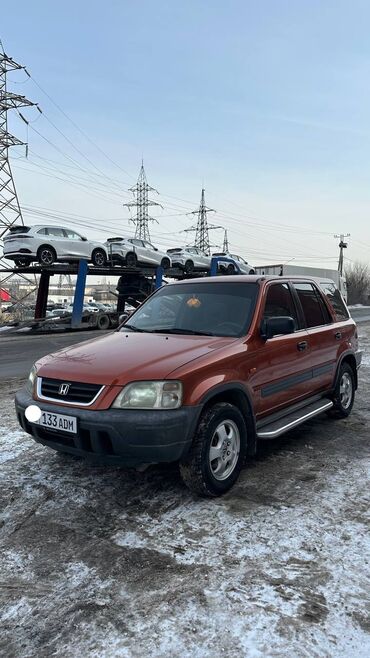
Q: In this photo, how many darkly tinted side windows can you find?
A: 3